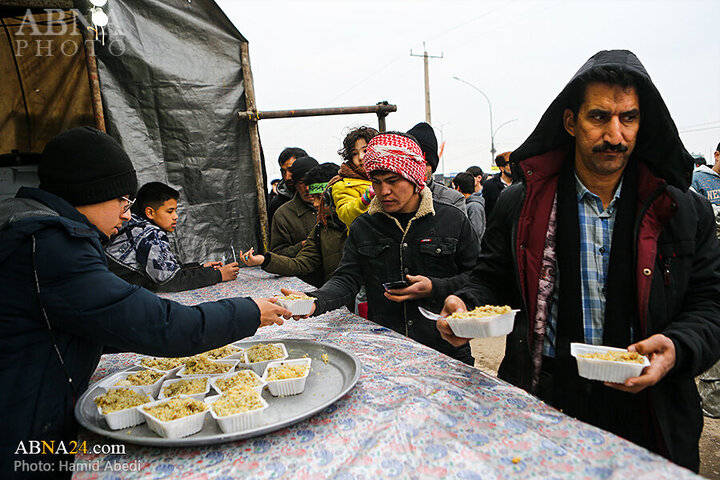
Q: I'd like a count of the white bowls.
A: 14